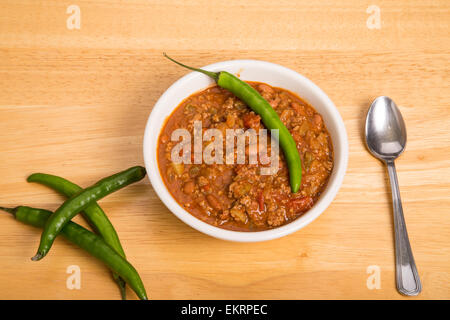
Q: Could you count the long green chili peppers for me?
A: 4